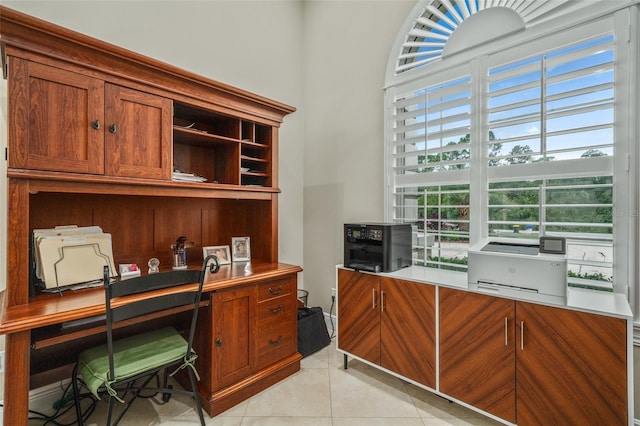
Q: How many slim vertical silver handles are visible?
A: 4